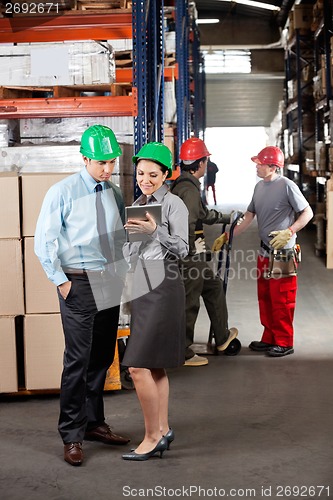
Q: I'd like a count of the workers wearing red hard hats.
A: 2